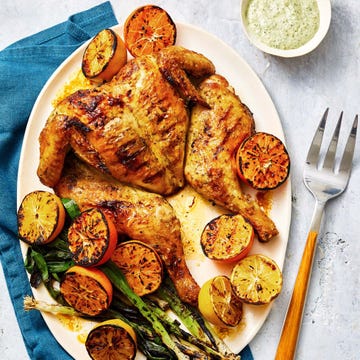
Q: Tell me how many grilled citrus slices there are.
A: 11